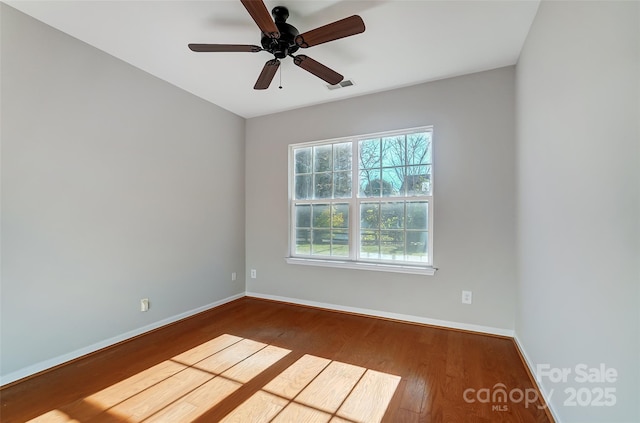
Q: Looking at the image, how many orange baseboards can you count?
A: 0